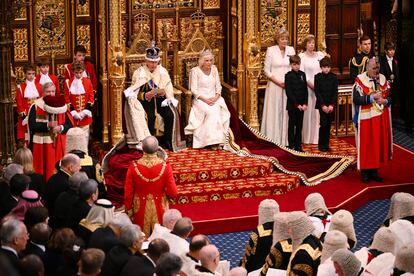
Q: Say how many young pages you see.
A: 6